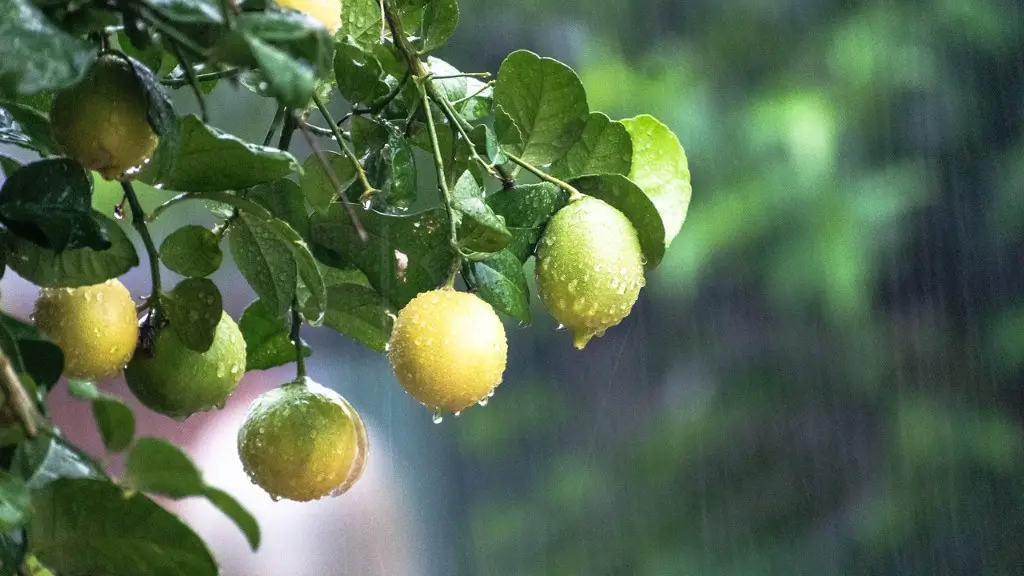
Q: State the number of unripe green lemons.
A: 3